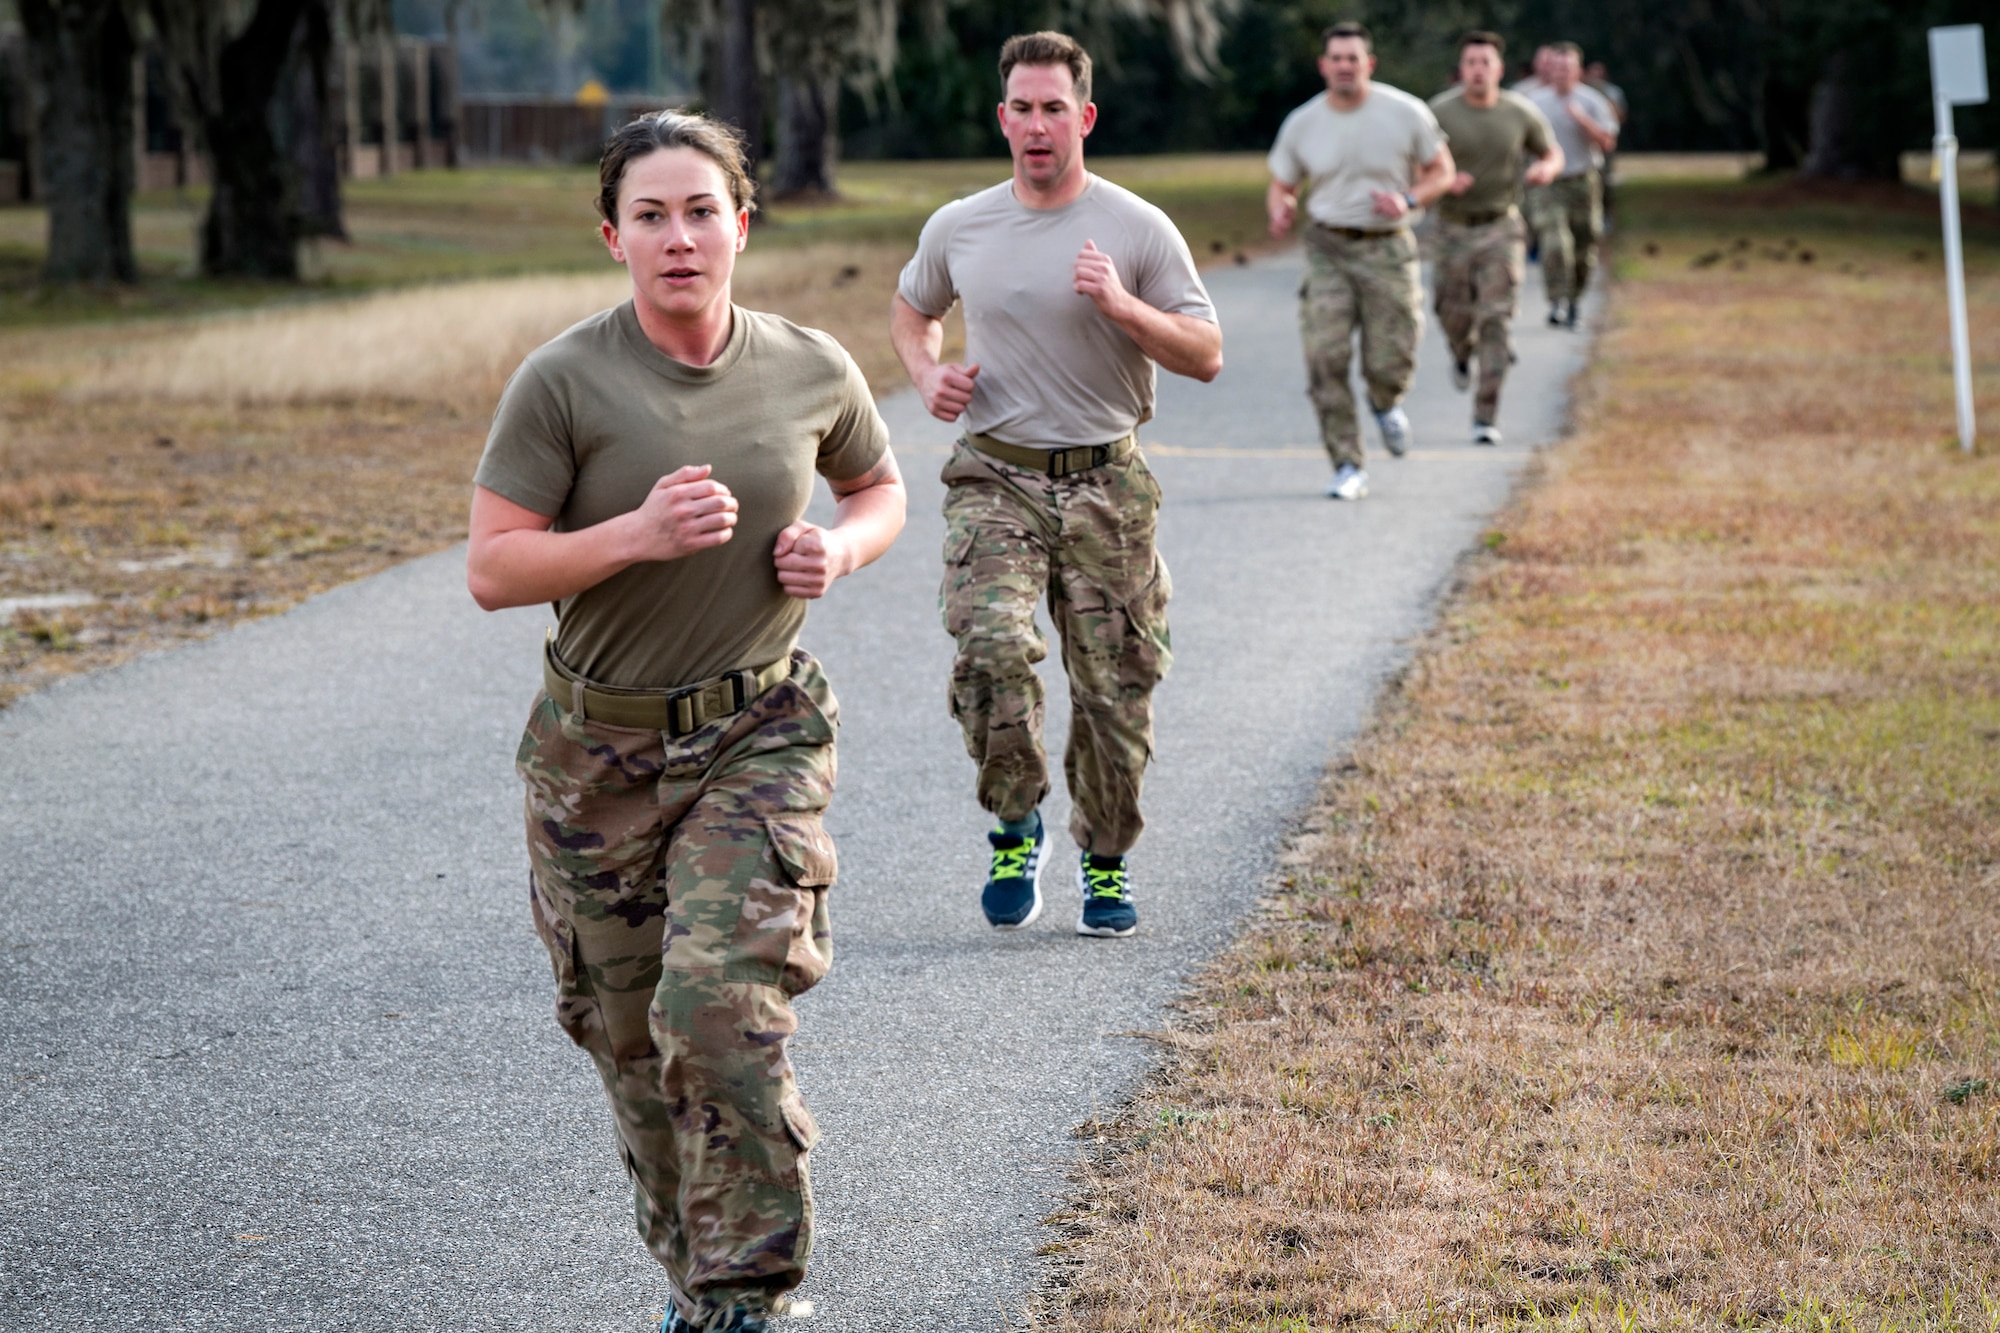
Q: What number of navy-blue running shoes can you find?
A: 2